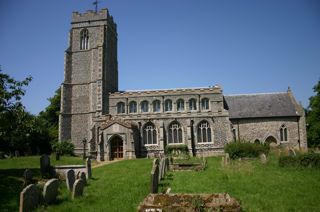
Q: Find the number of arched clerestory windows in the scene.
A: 8